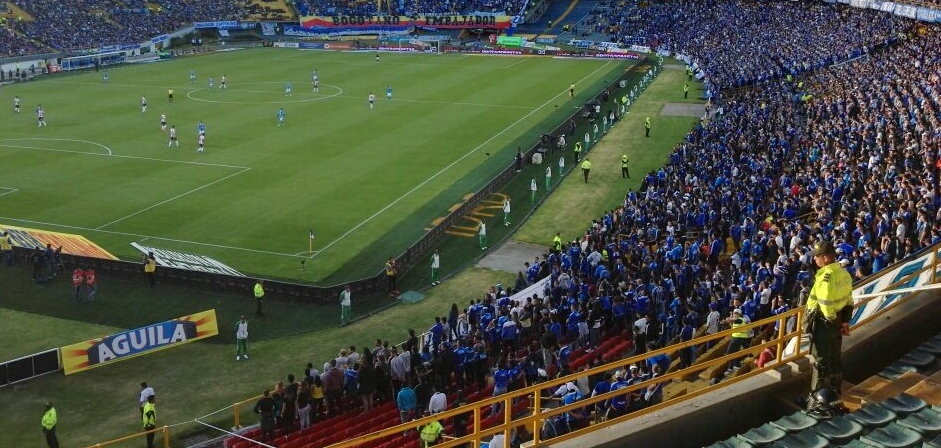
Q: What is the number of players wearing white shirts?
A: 9